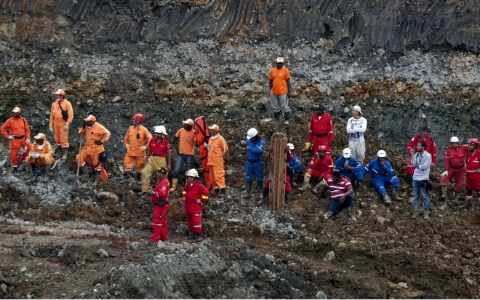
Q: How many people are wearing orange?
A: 8